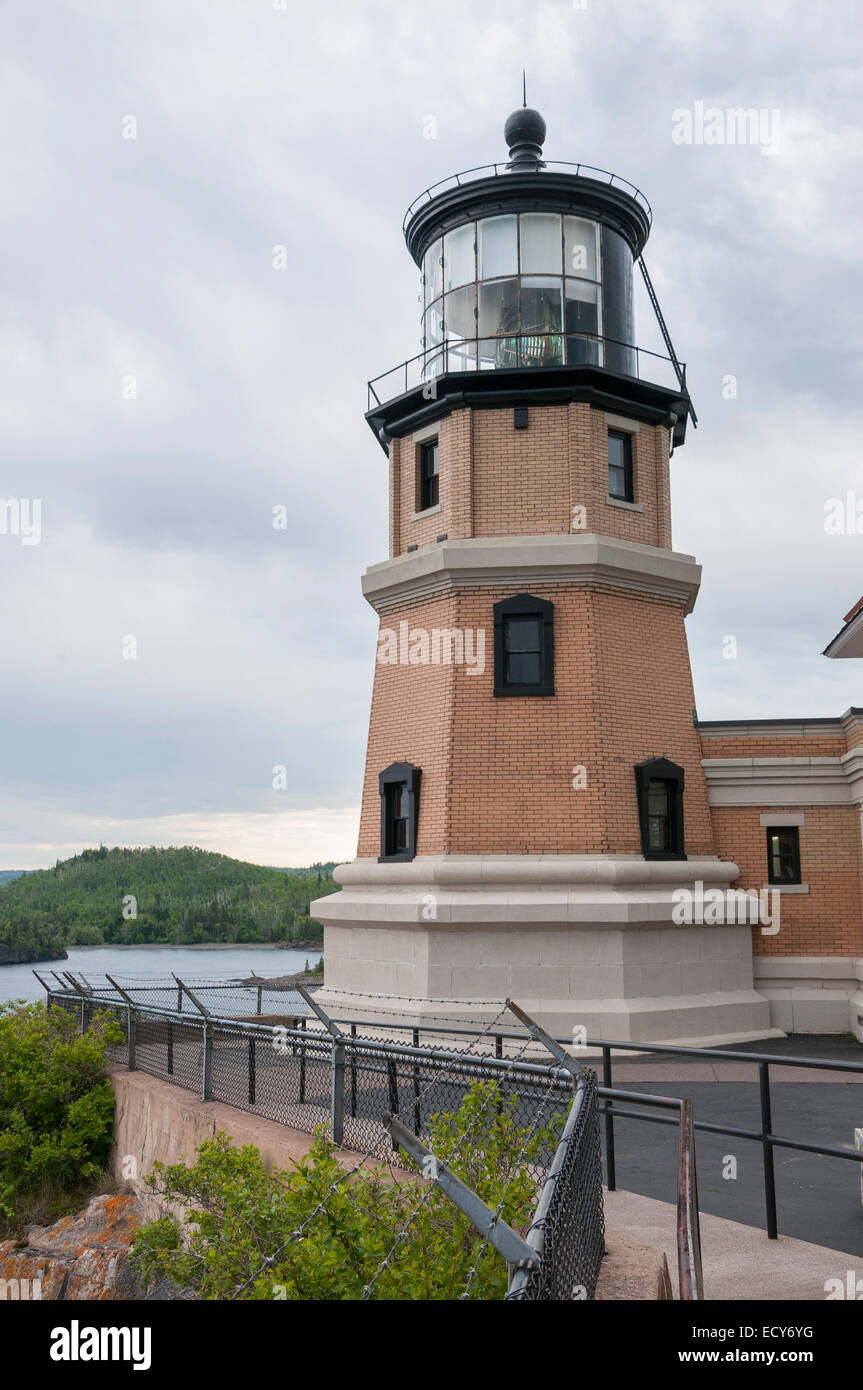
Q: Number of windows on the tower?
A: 5